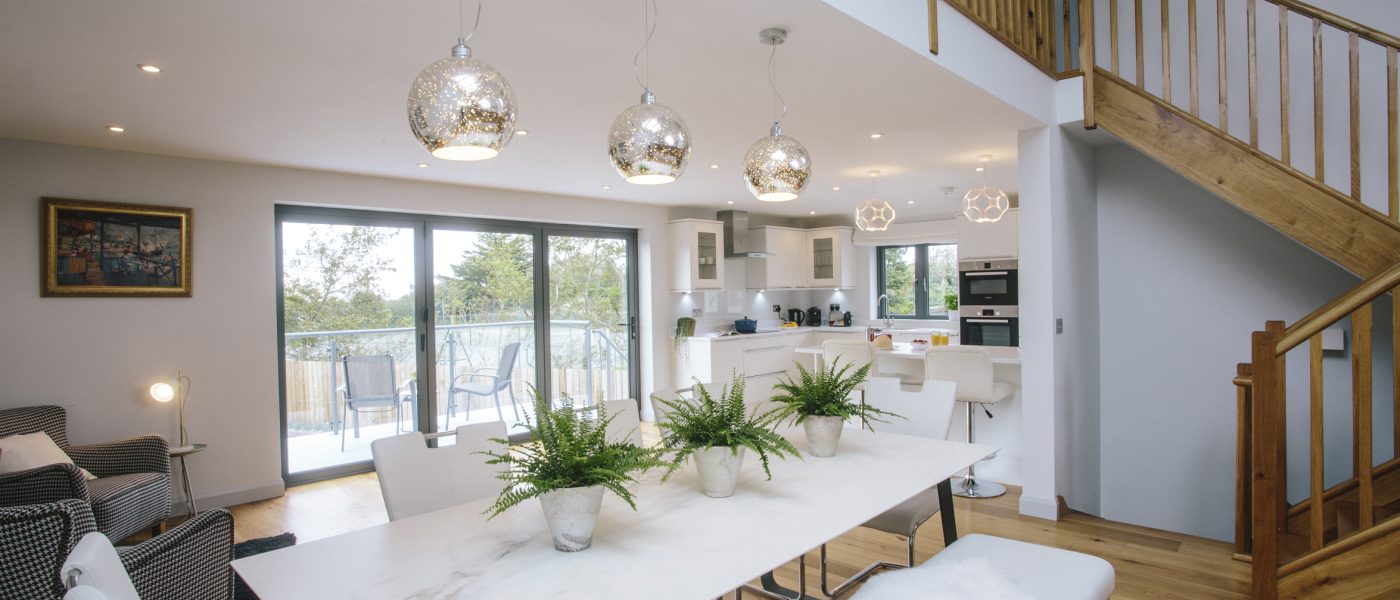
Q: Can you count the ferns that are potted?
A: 3